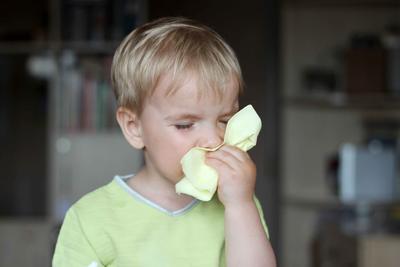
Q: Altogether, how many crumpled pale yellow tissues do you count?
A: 1